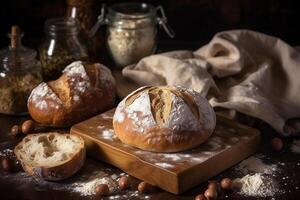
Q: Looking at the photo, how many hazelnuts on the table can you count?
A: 11